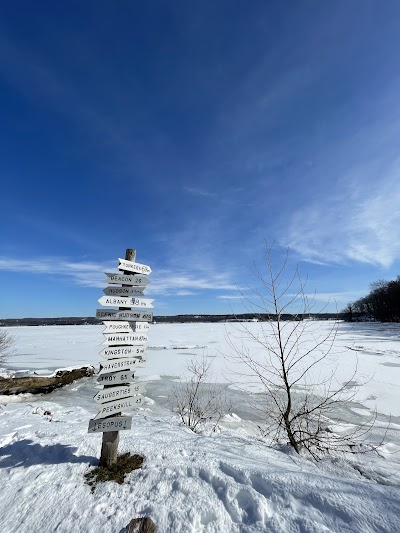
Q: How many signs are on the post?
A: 13